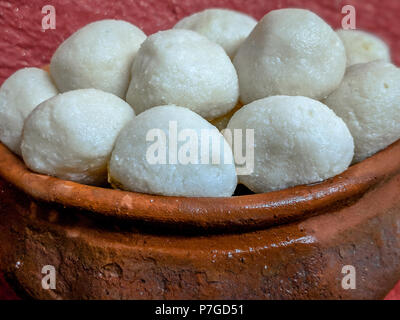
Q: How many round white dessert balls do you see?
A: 10